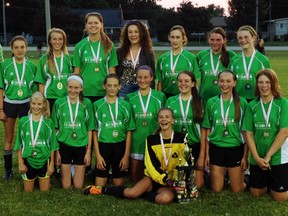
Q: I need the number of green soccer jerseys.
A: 13